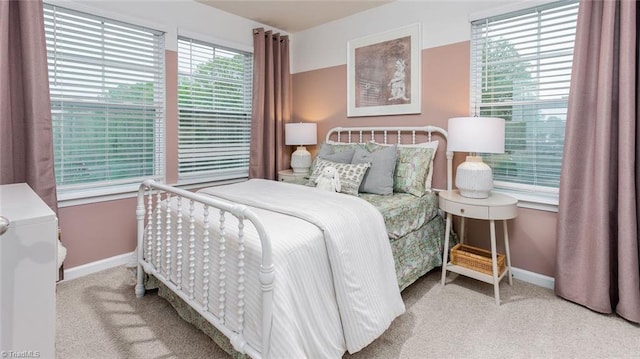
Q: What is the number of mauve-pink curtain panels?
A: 3